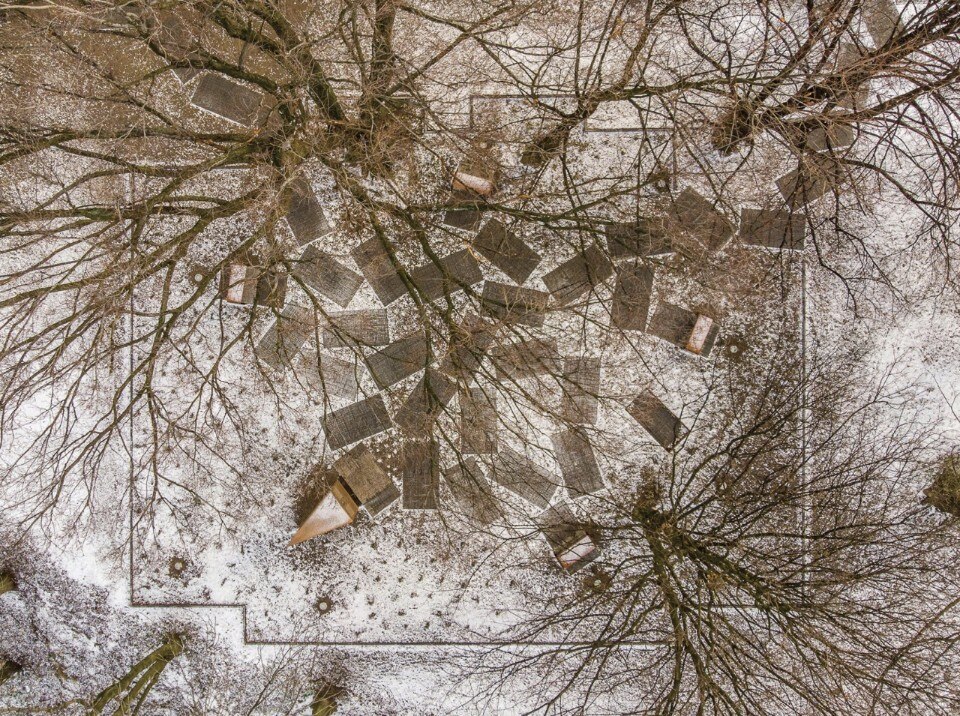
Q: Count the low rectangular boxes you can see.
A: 4